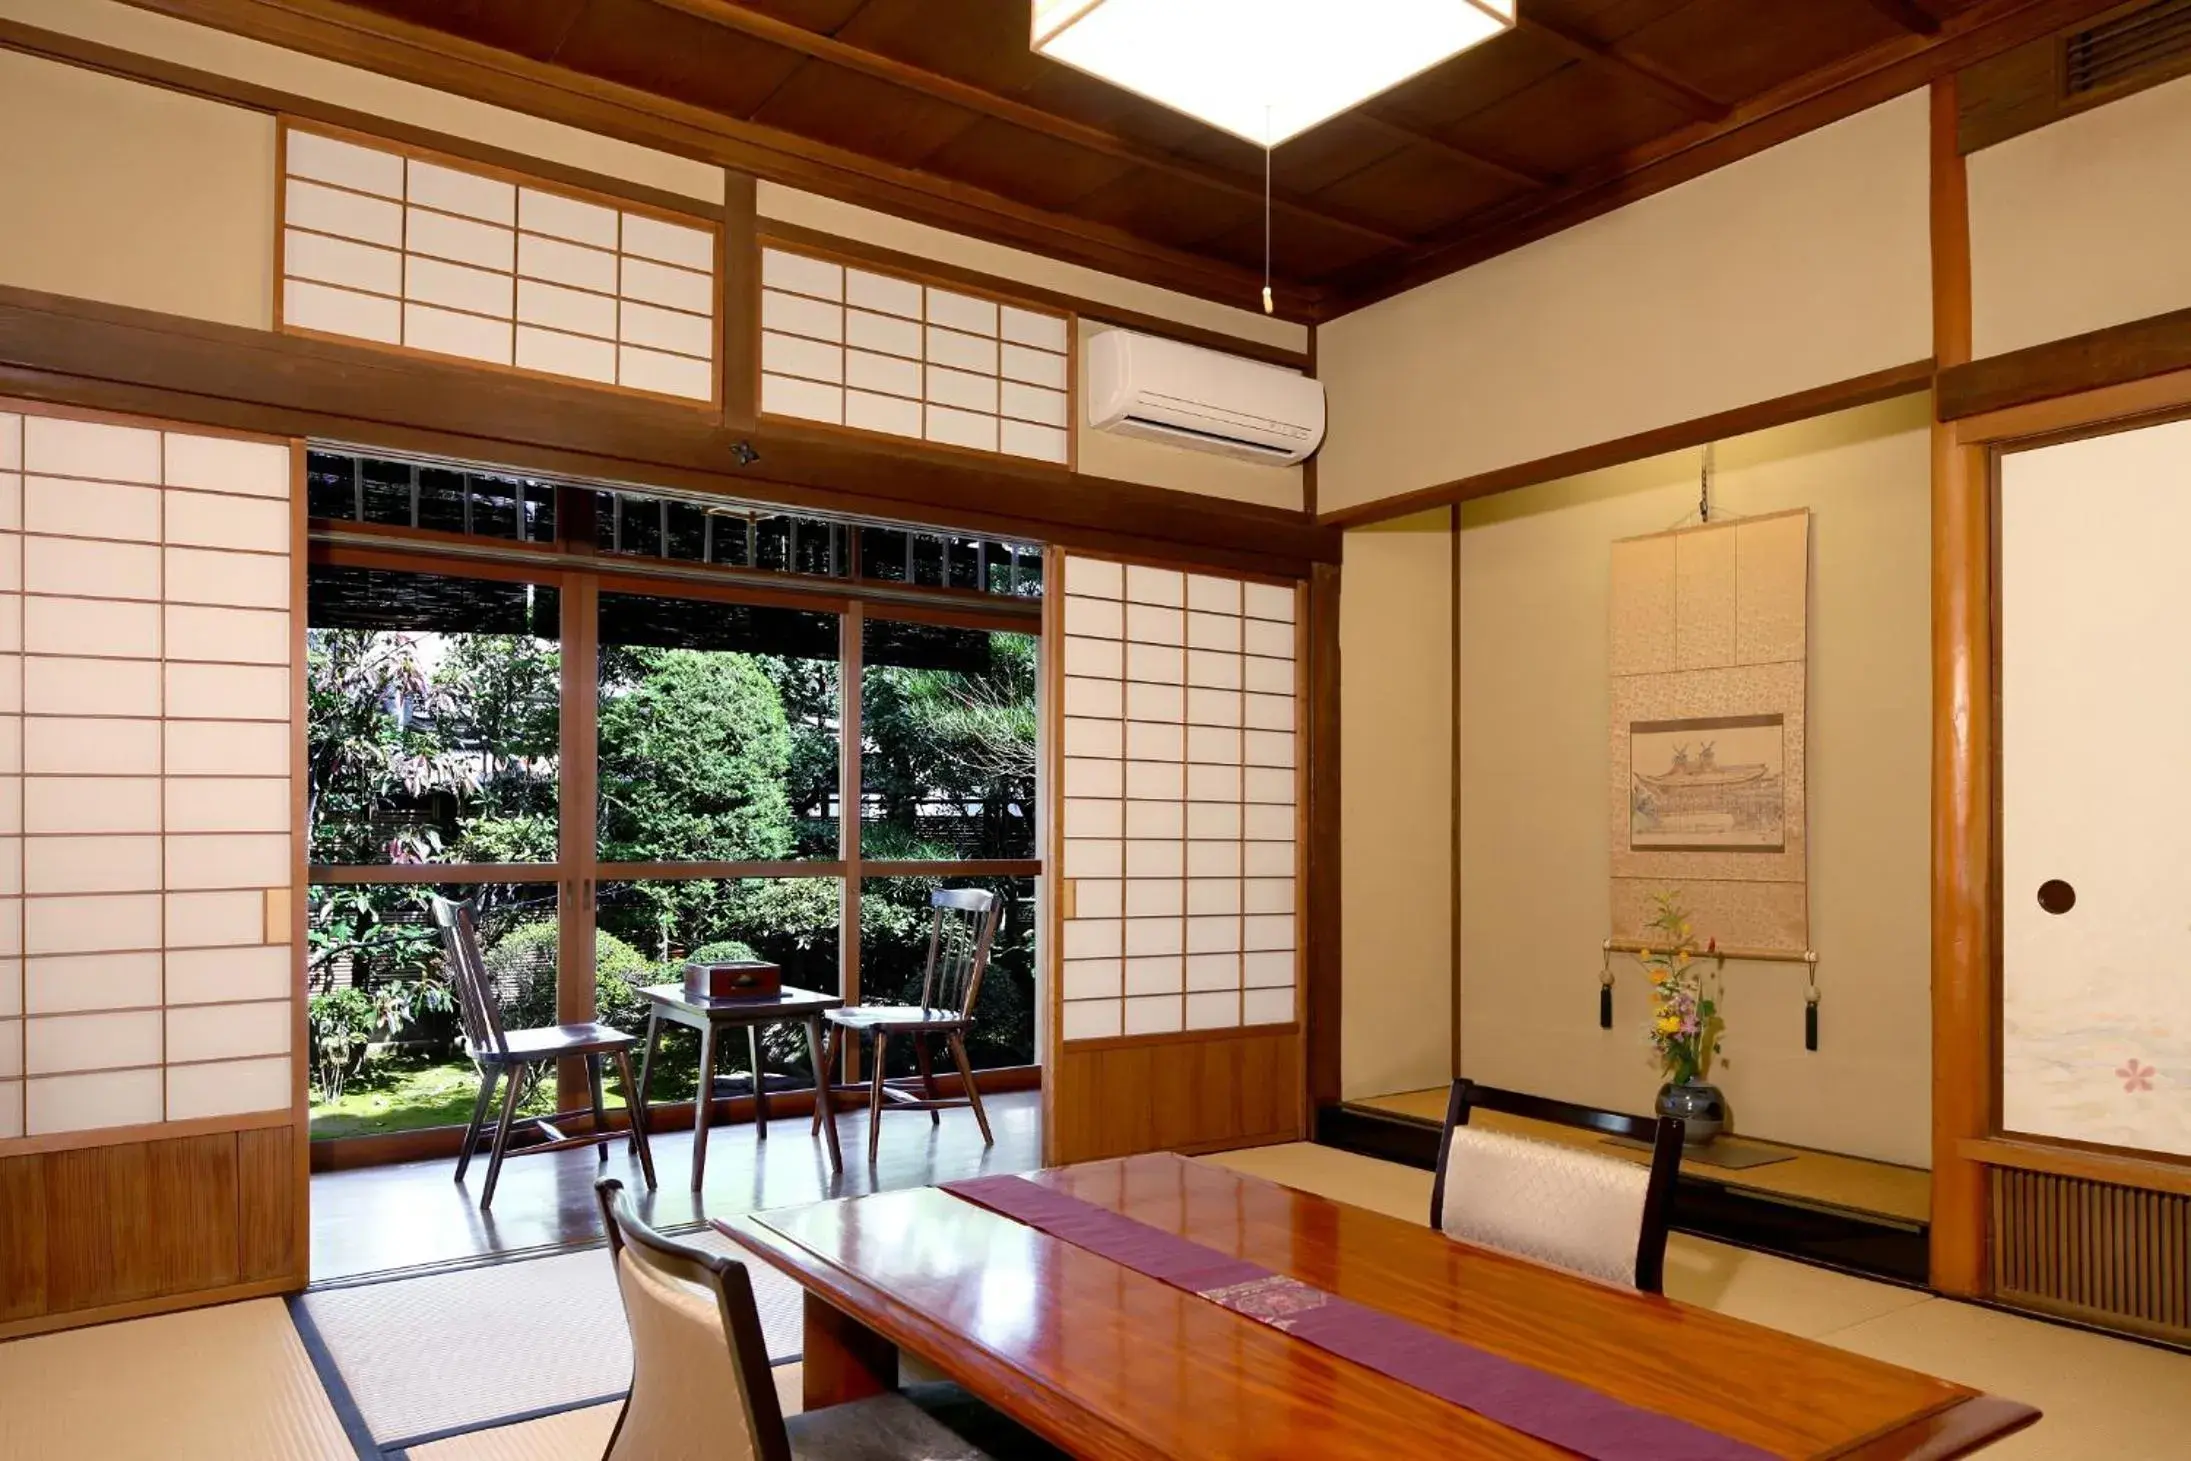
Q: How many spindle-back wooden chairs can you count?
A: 2